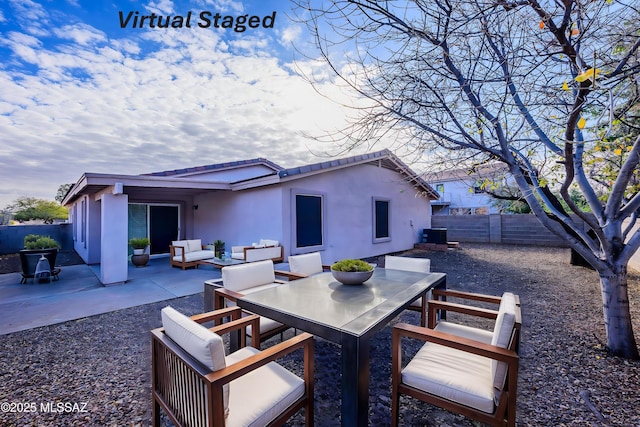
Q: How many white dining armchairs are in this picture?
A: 5